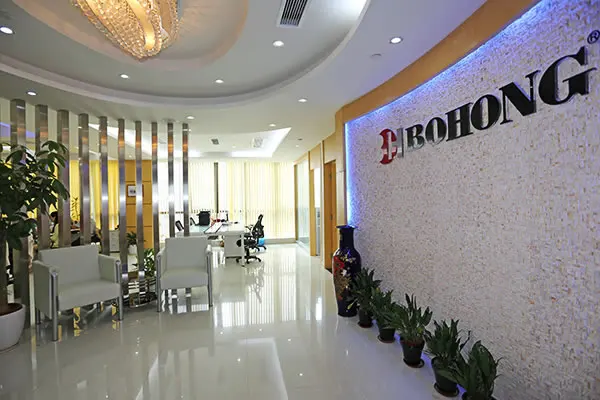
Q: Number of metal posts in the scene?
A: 10